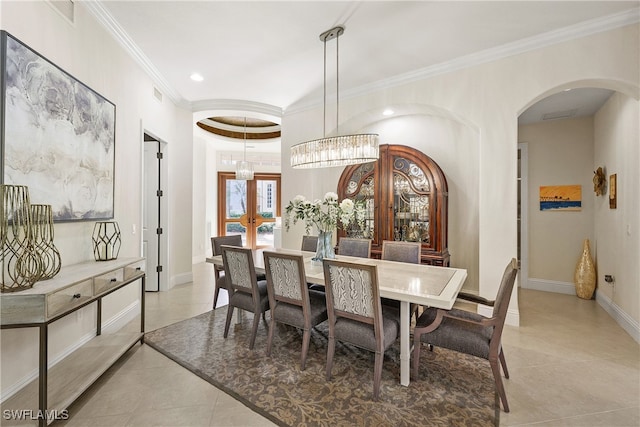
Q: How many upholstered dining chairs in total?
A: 8